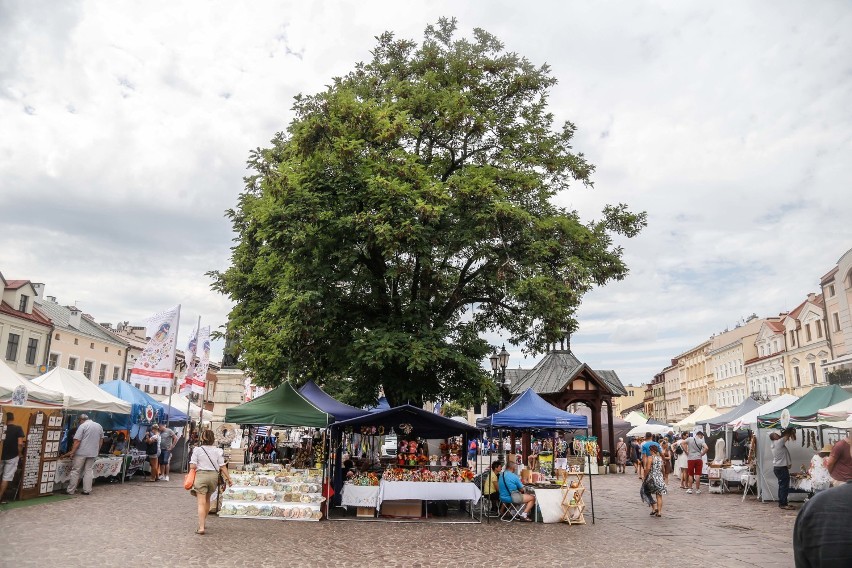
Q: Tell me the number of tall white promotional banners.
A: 3